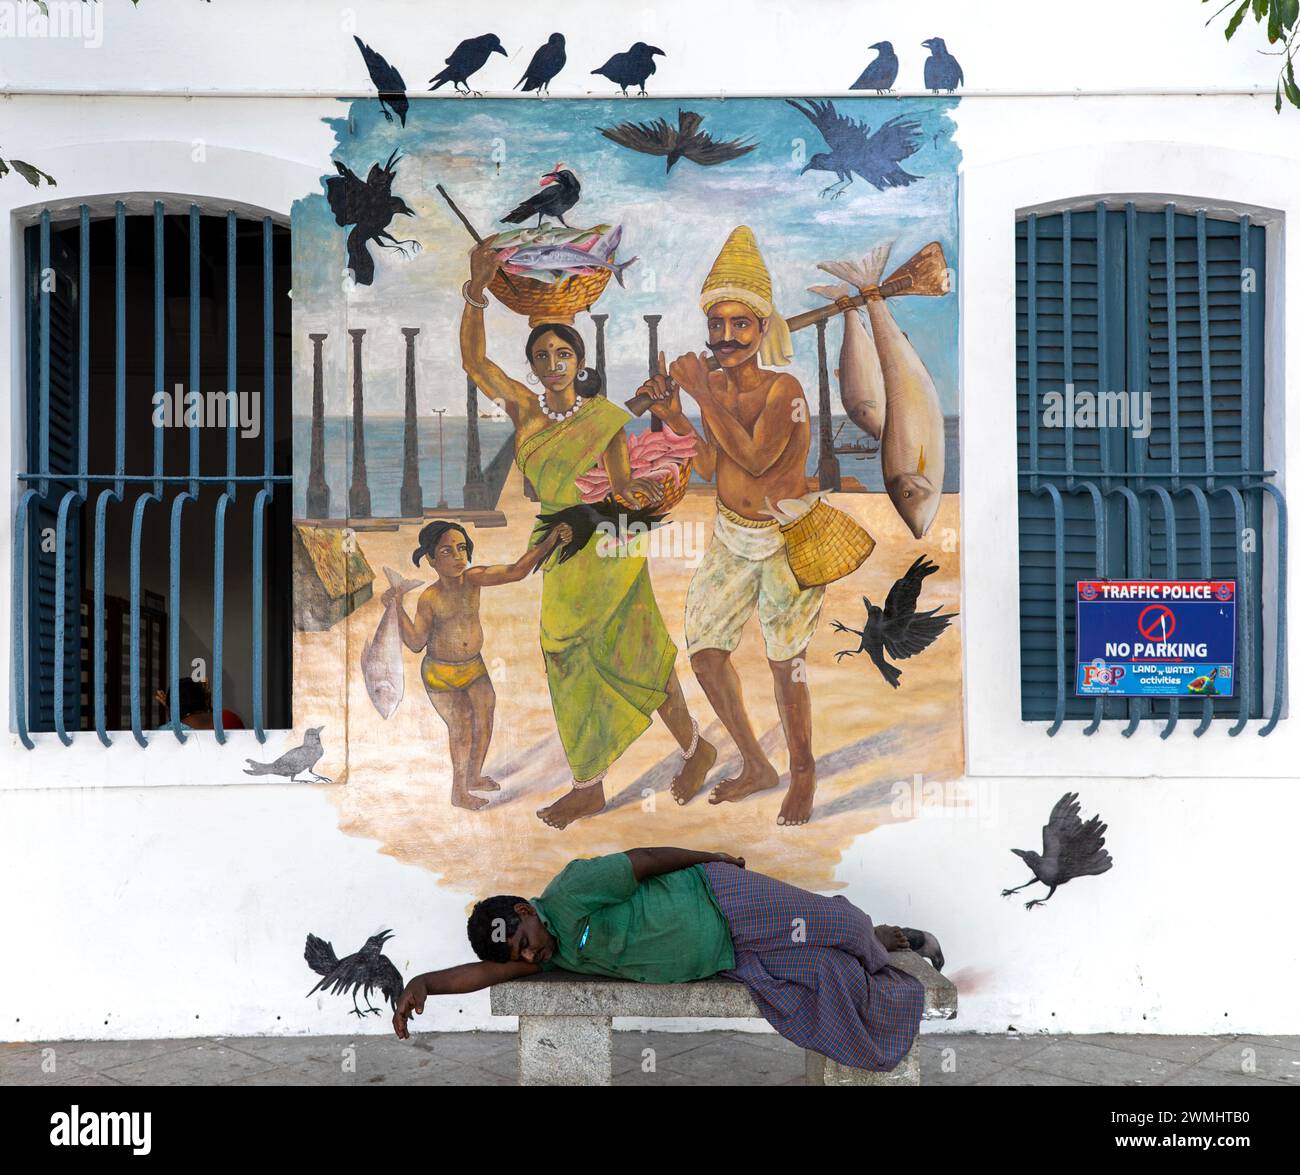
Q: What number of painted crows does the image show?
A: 15